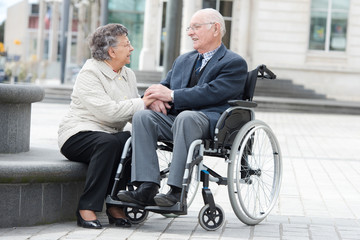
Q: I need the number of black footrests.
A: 2